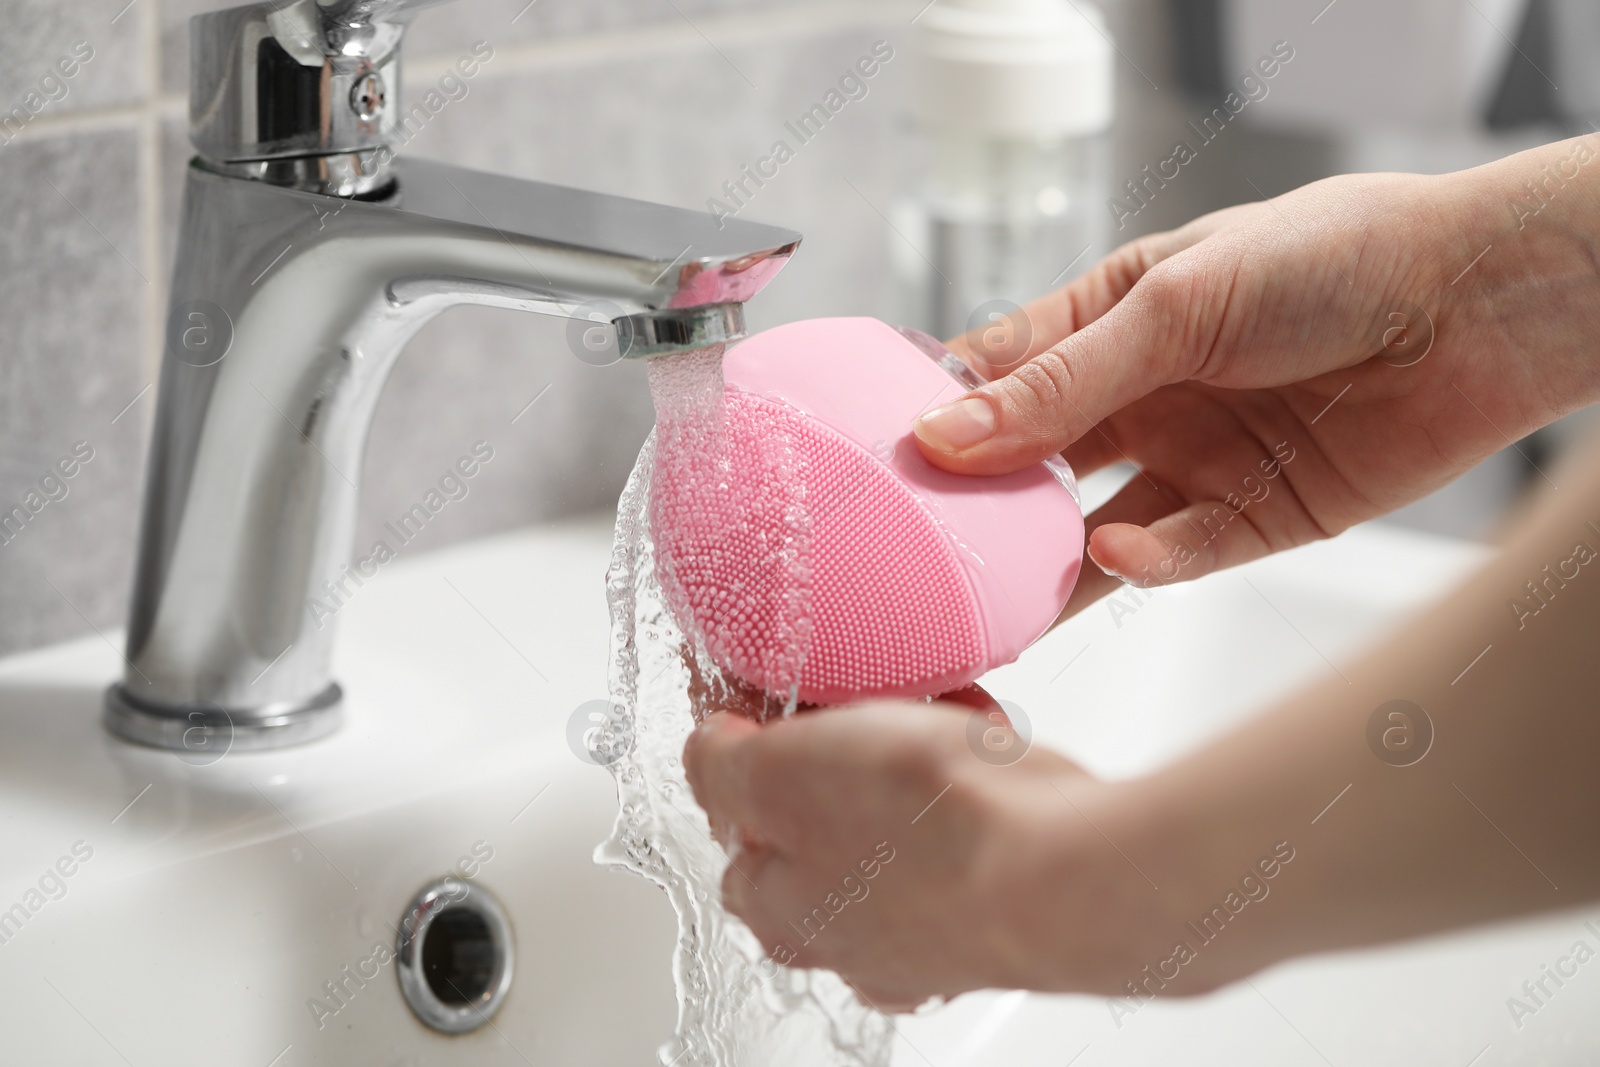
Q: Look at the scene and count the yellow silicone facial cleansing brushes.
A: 0